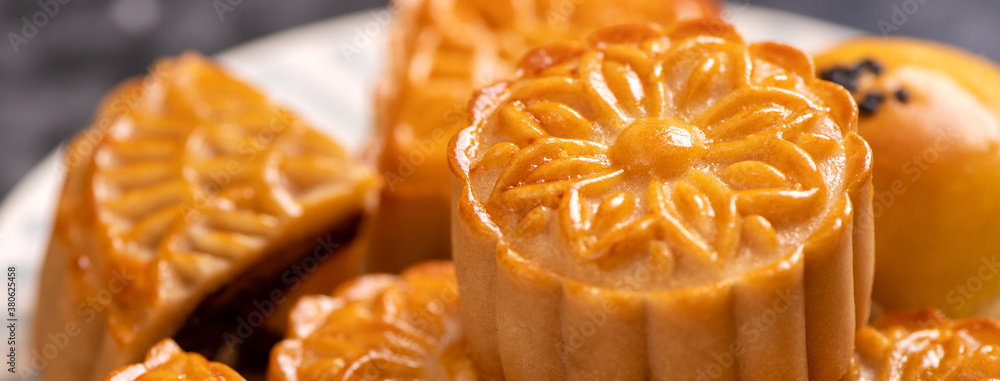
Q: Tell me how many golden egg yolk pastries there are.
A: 1